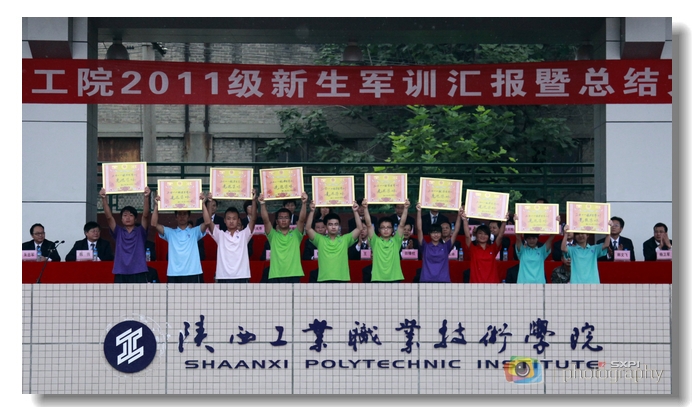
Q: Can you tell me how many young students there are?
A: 10